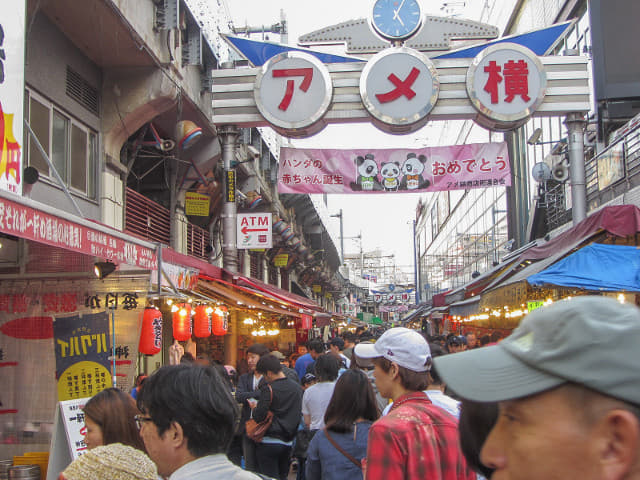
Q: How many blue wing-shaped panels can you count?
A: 2